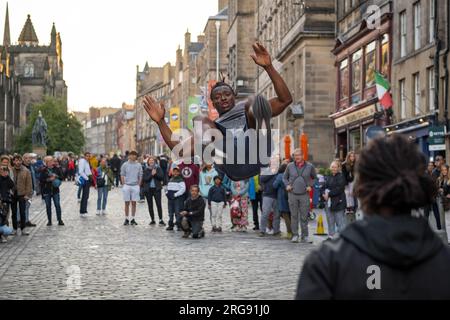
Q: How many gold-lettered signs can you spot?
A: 1